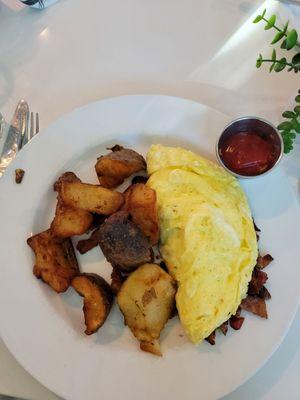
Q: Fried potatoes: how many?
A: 8